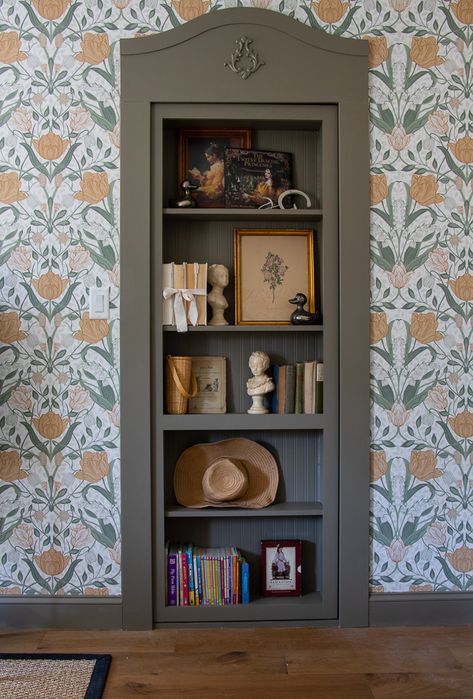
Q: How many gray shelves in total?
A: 5